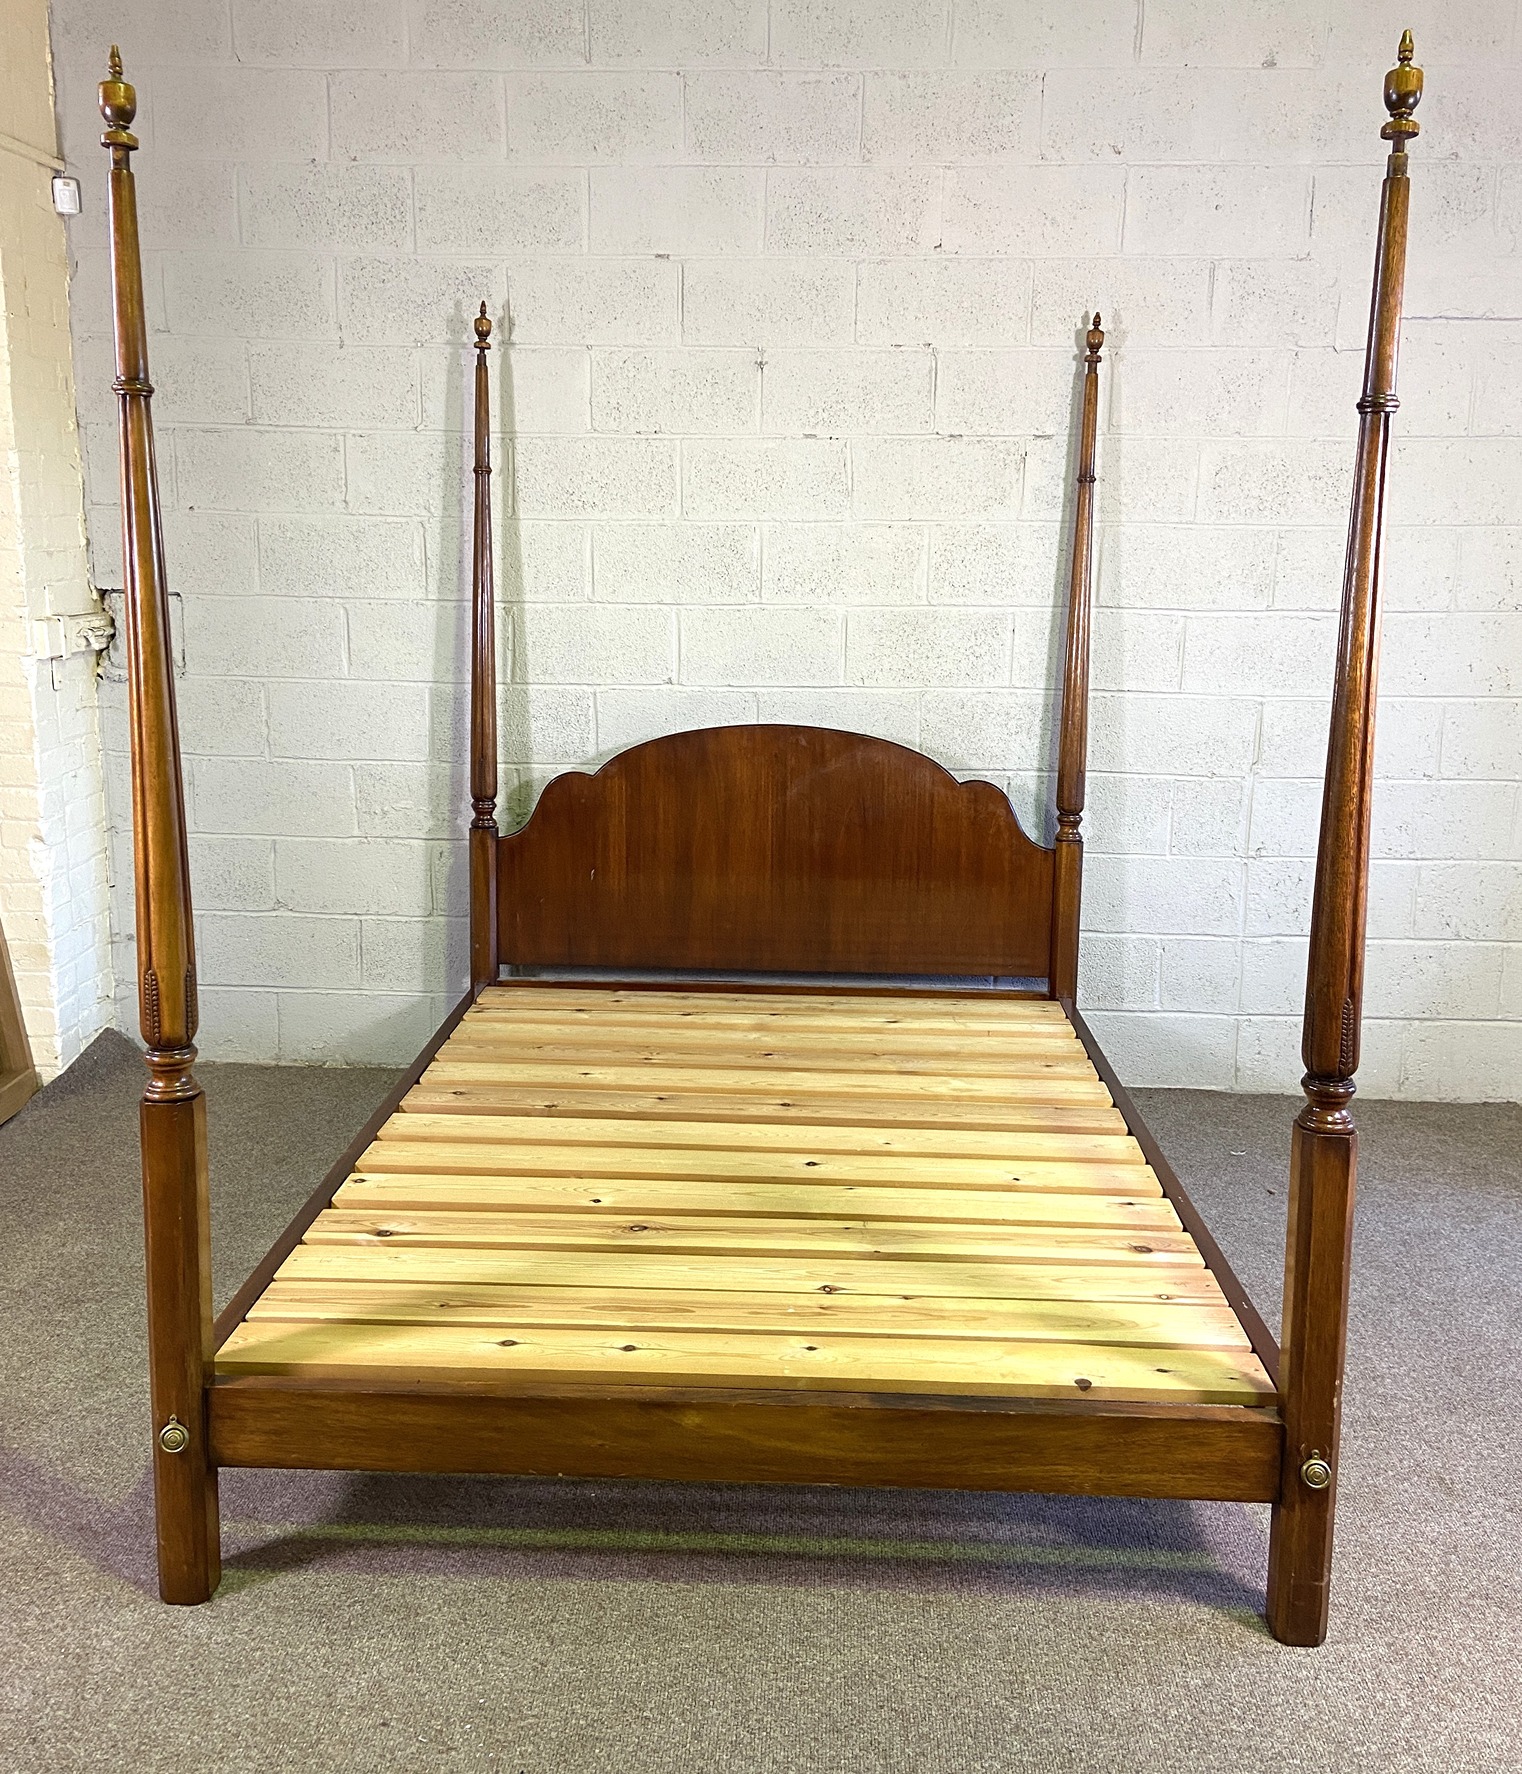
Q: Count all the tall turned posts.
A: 4